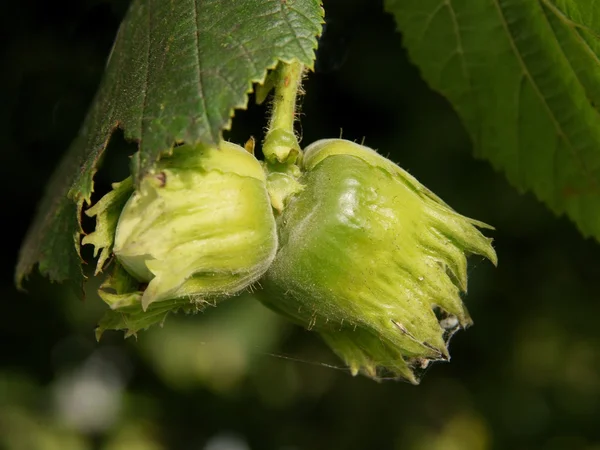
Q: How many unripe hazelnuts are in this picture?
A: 2